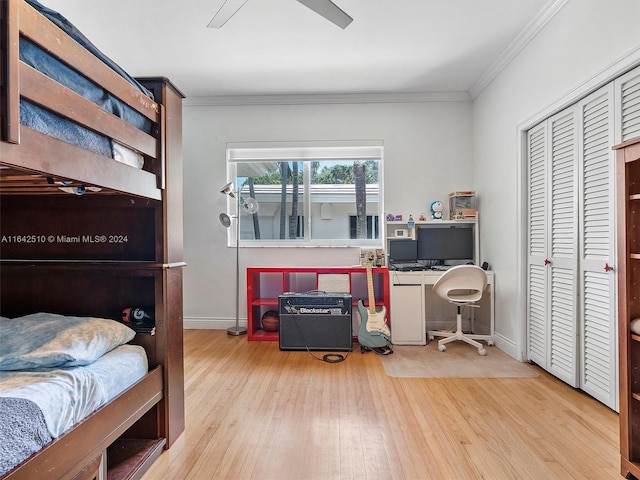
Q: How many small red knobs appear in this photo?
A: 2